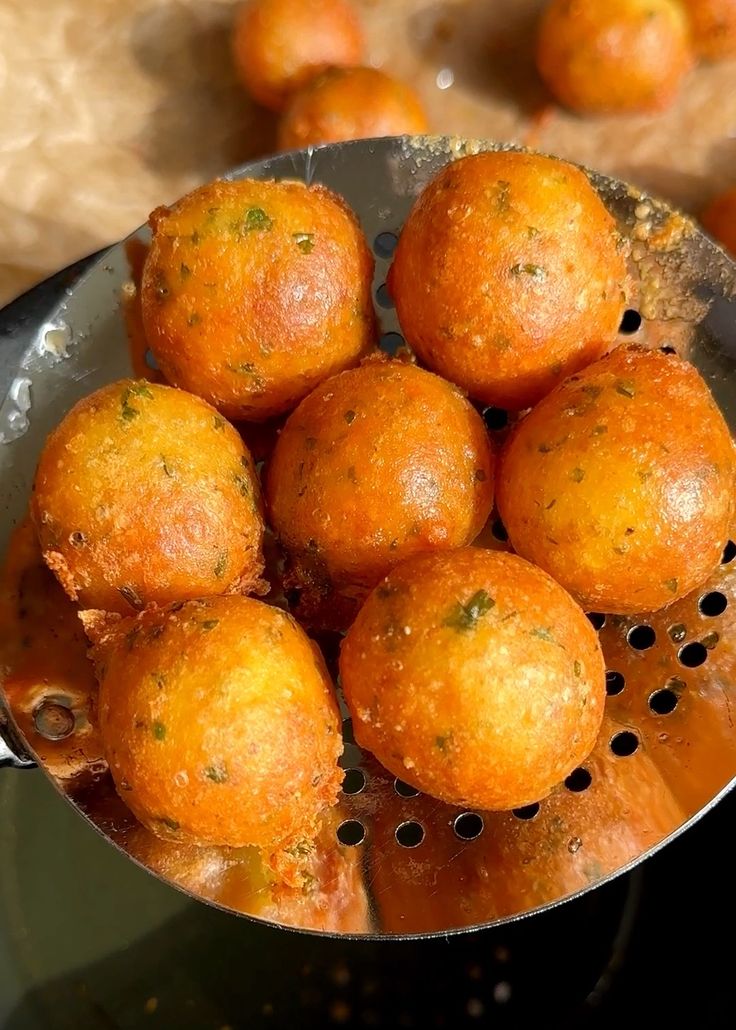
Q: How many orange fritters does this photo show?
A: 12